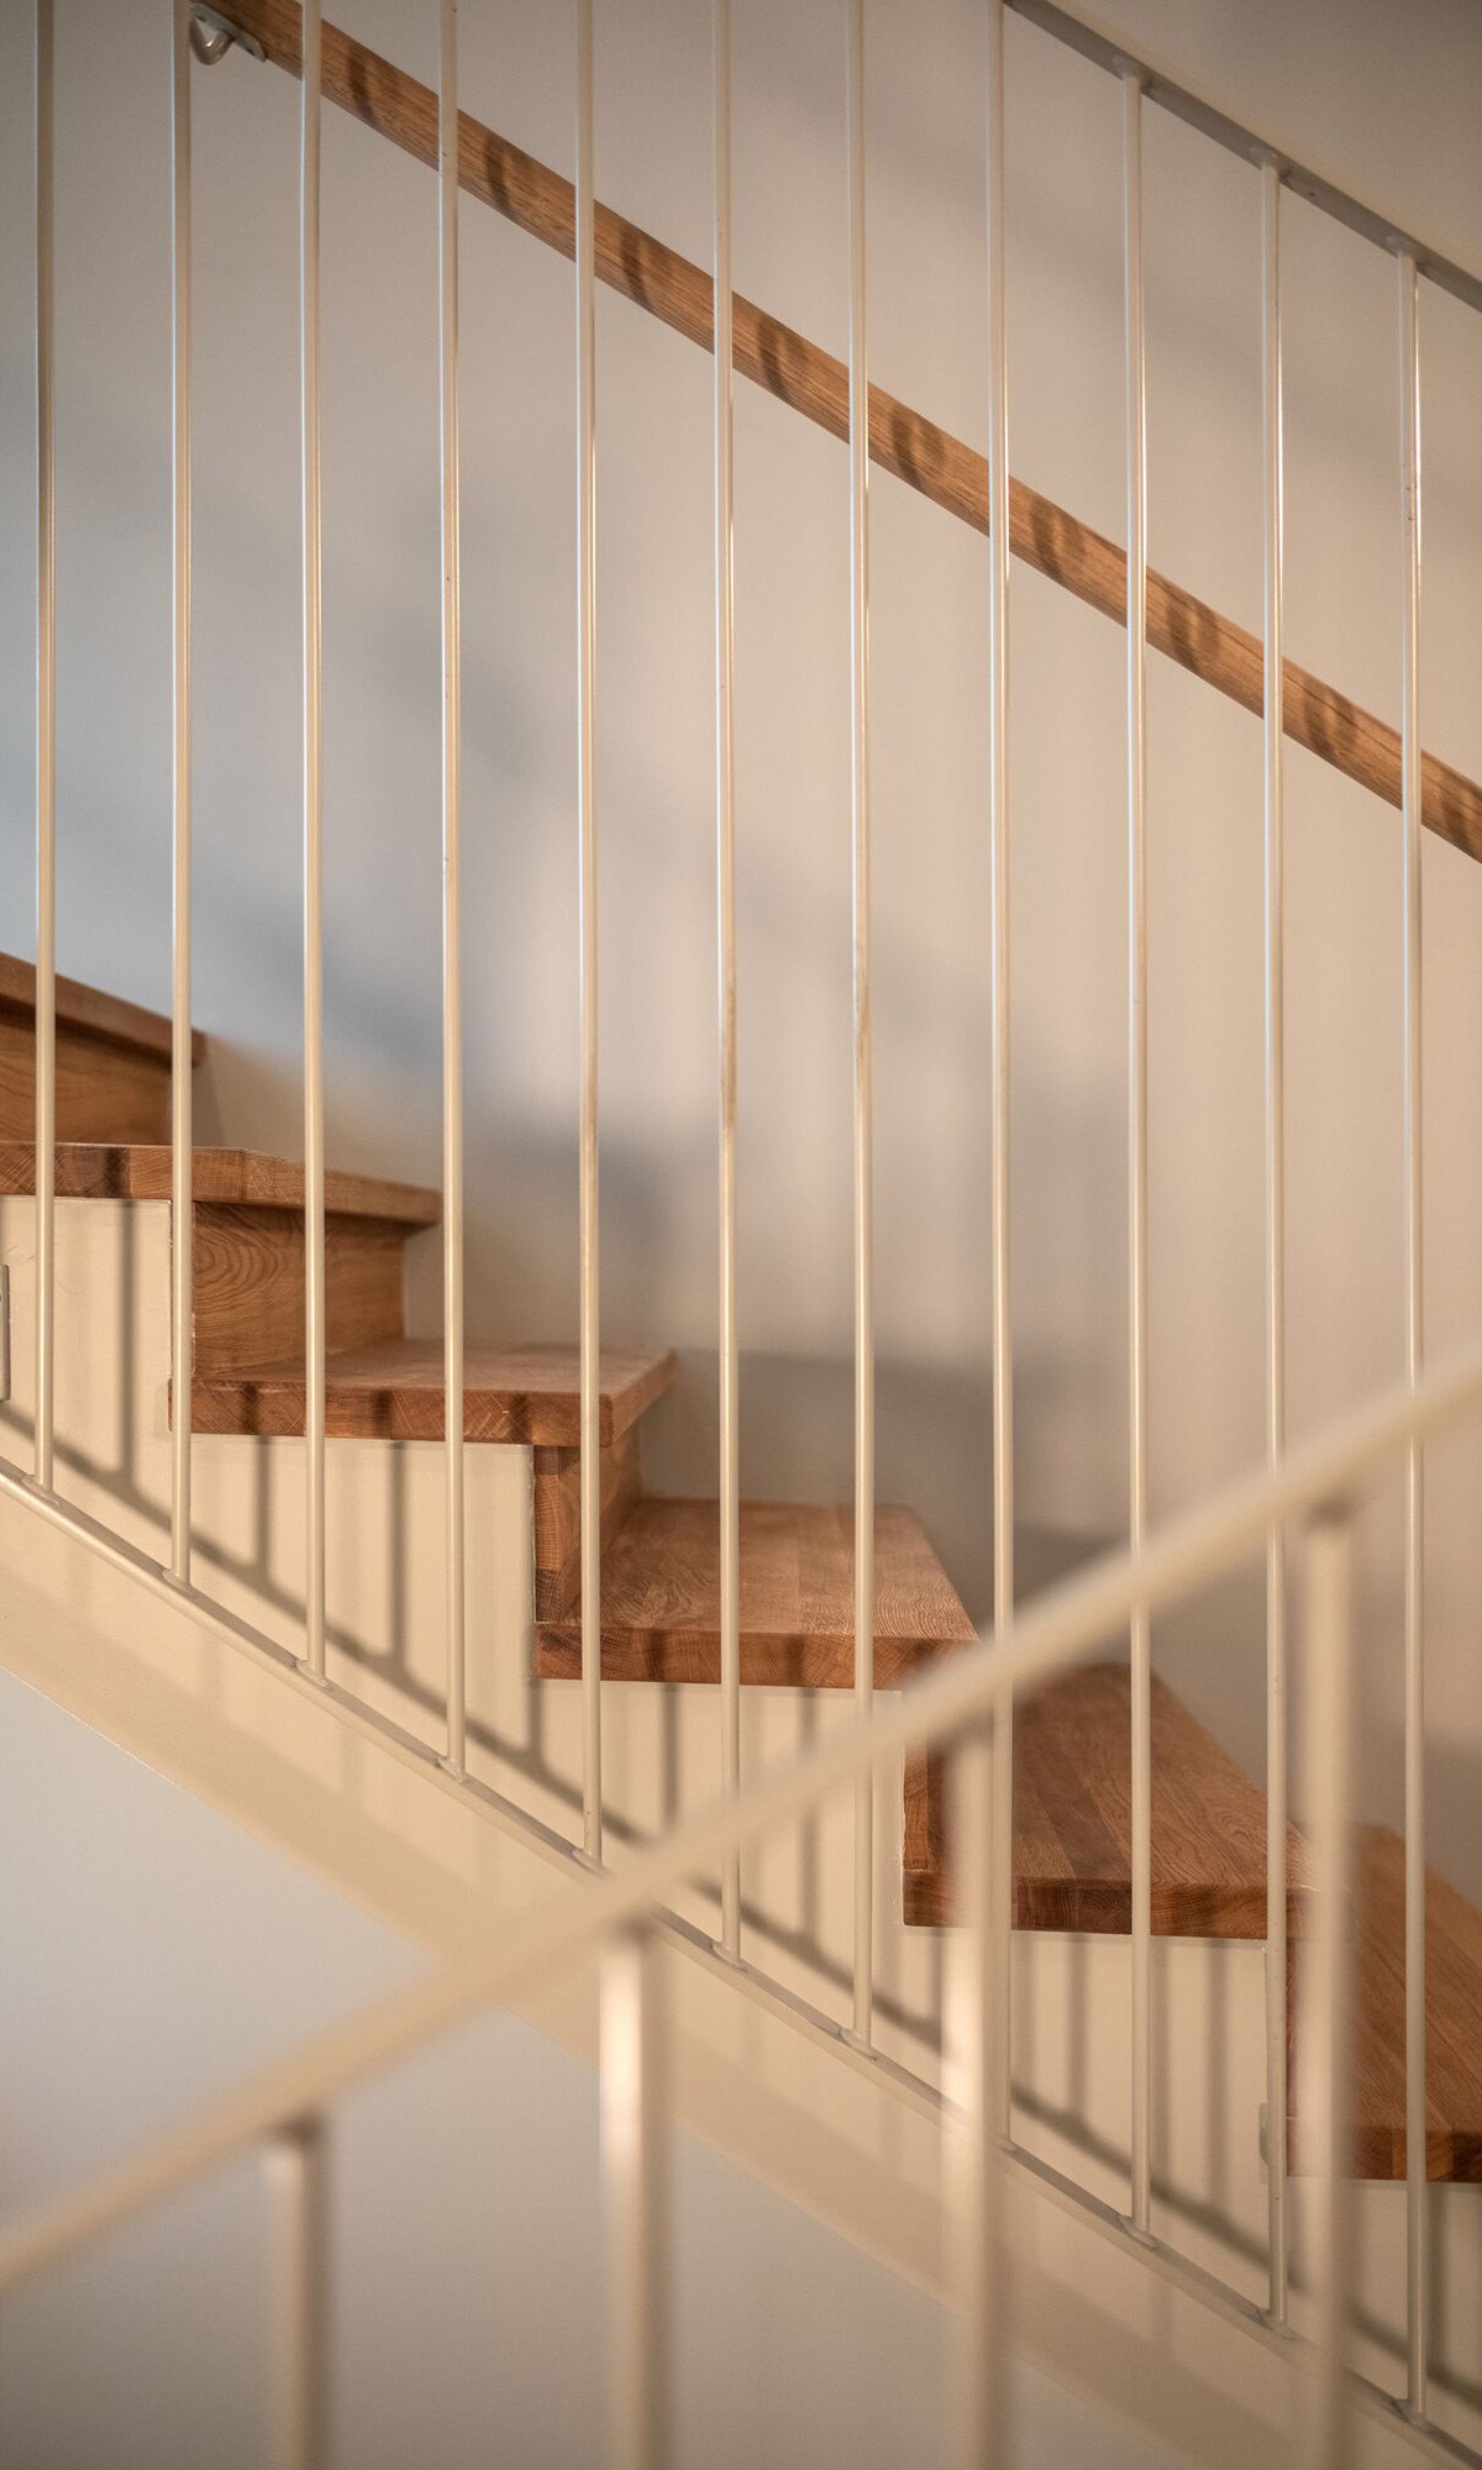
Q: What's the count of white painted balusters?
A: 15